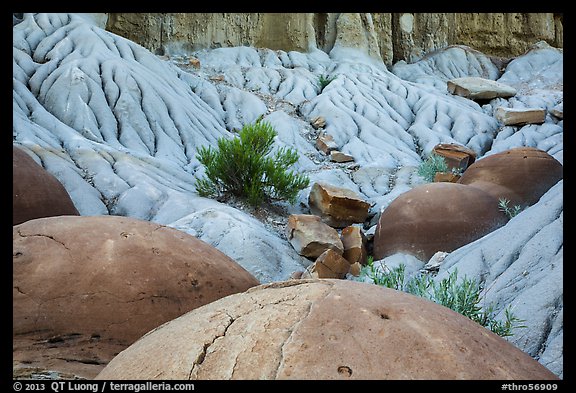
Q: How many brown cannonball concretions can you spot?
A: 5